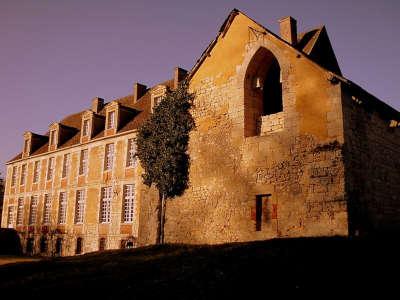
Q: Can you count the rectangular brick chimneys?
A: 4